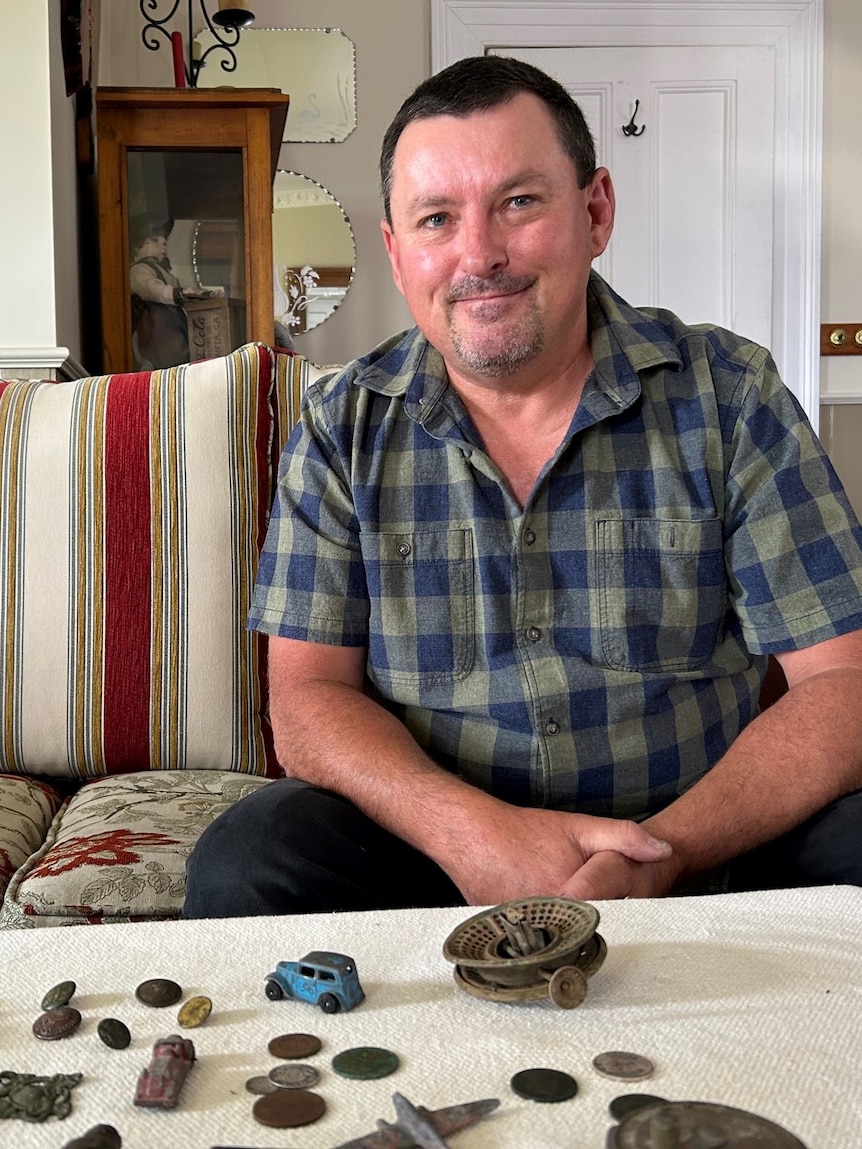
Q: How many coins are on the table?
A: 8